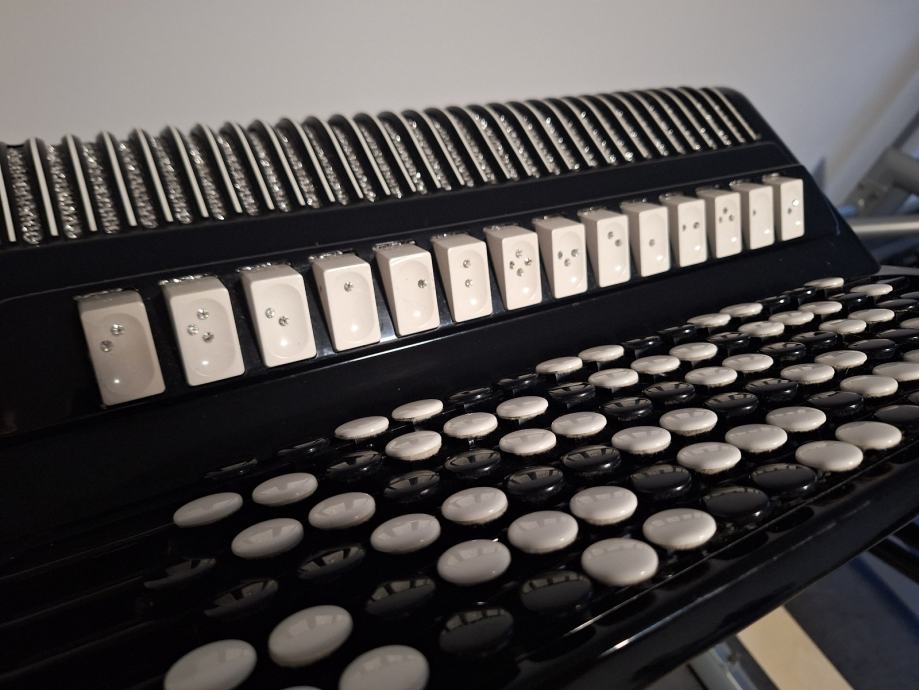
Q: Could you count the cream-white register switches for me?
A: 14